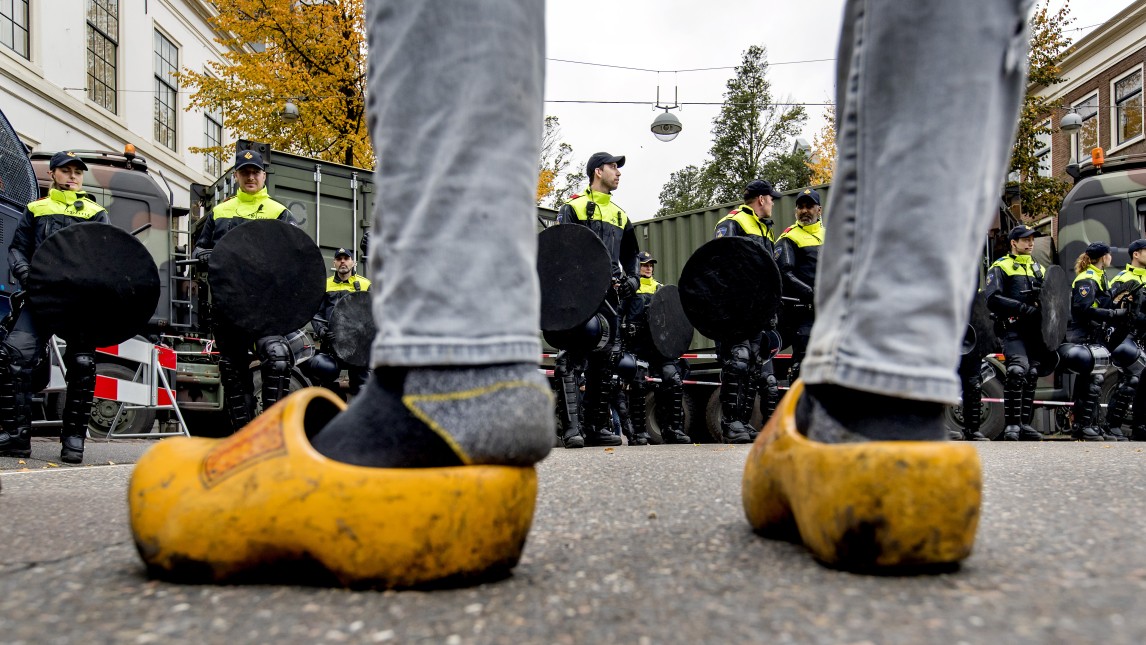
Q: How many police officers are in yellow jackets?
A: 10